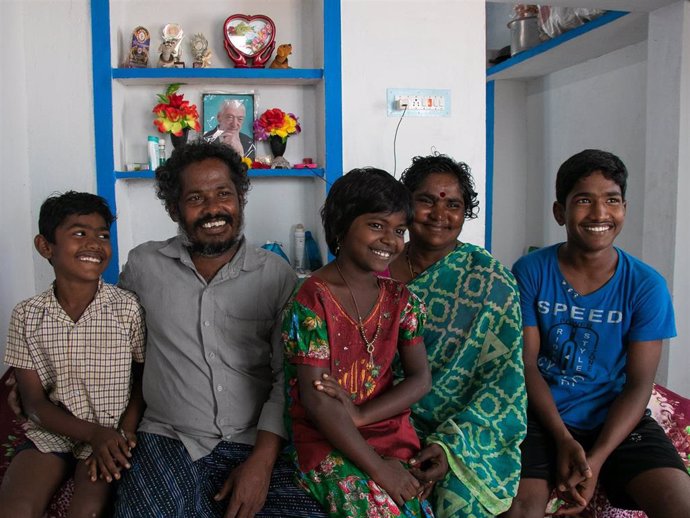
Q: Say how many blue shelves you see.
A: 3